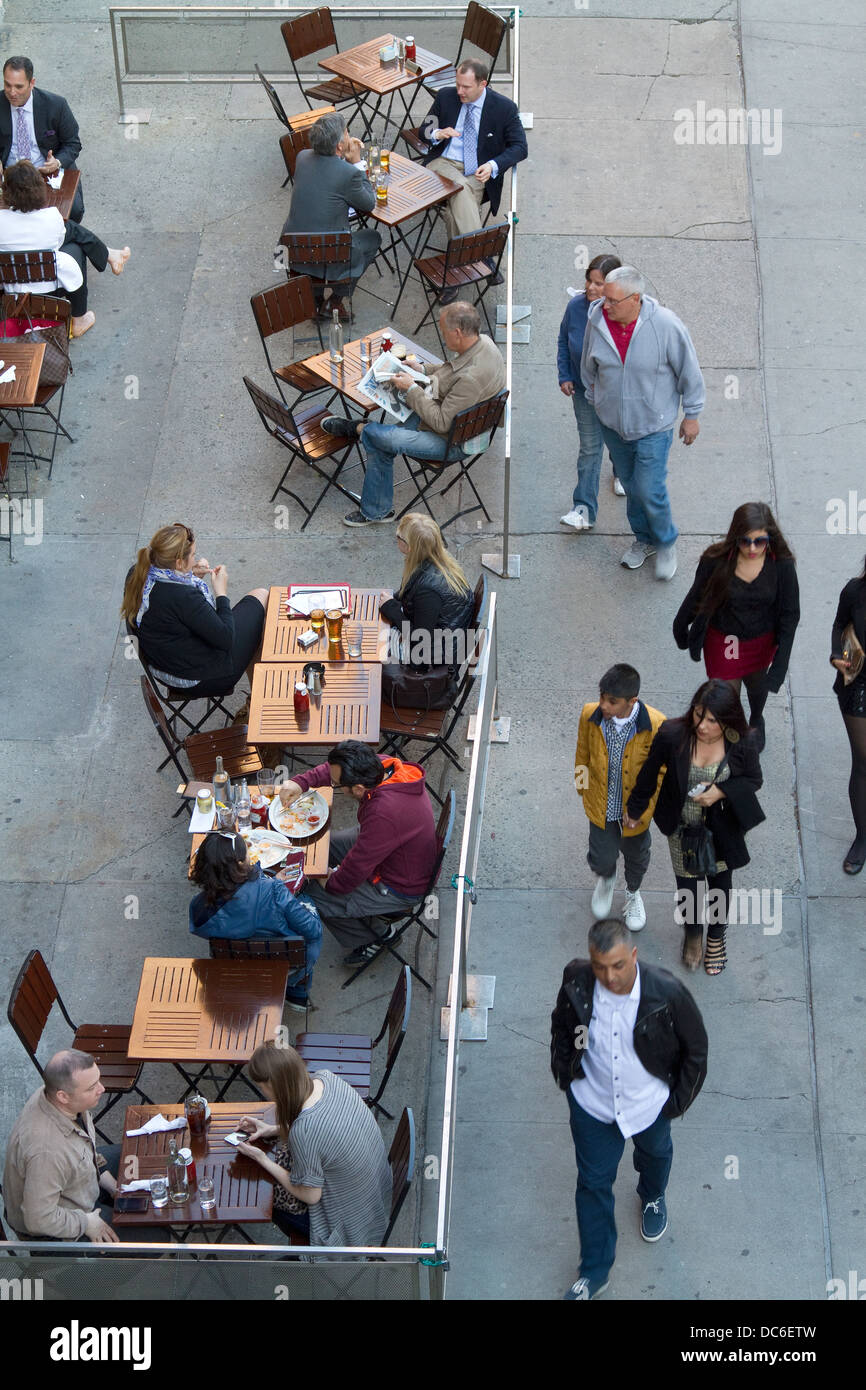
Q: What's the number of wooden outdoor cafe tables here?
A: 10